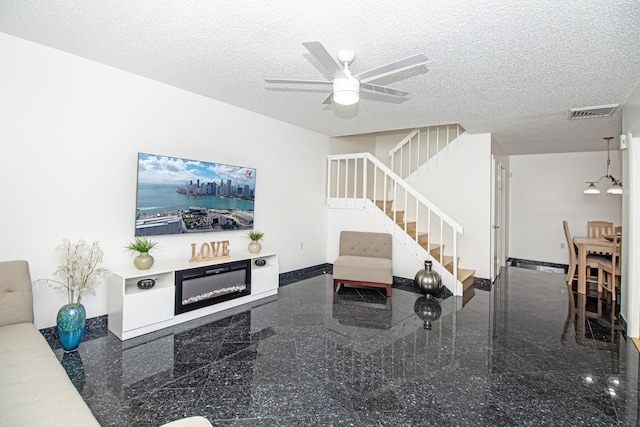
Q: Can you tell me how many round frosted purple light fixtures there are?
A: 0